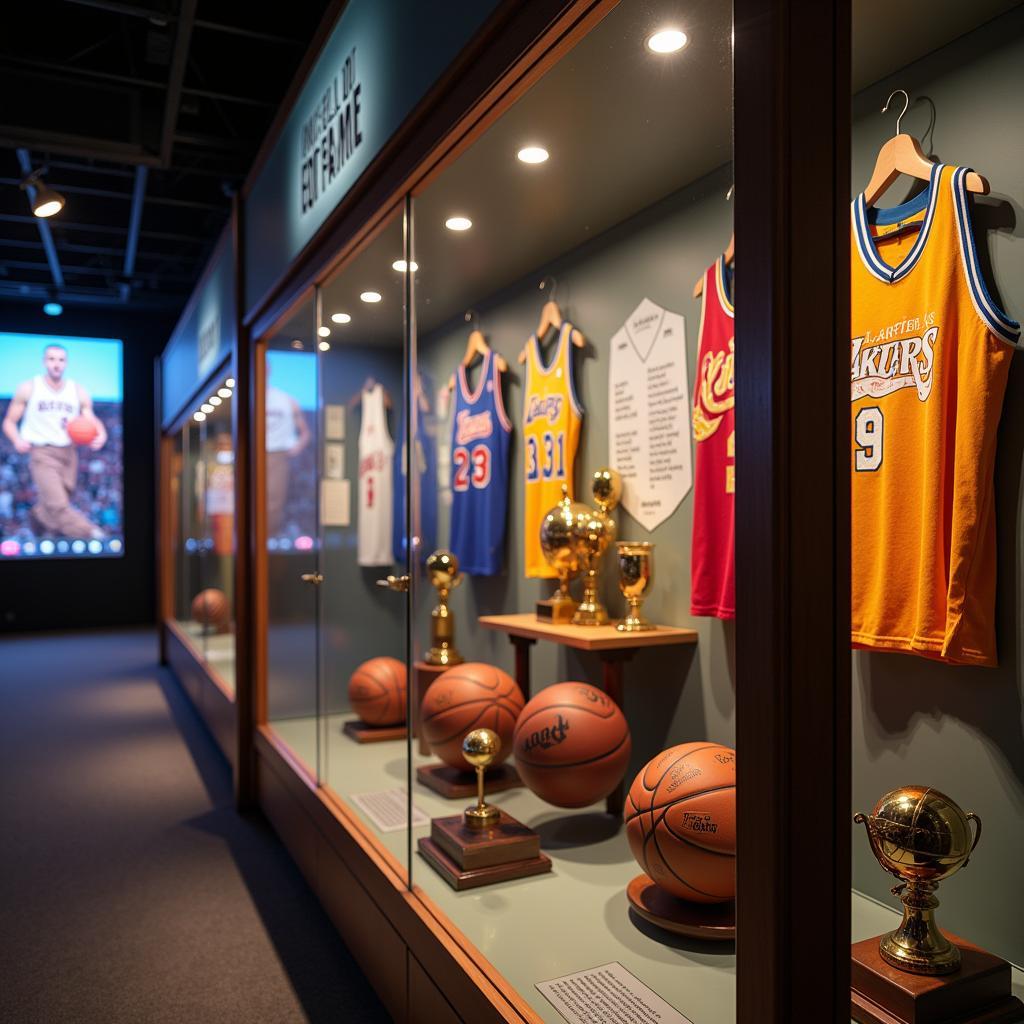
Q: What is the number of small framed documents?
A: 3